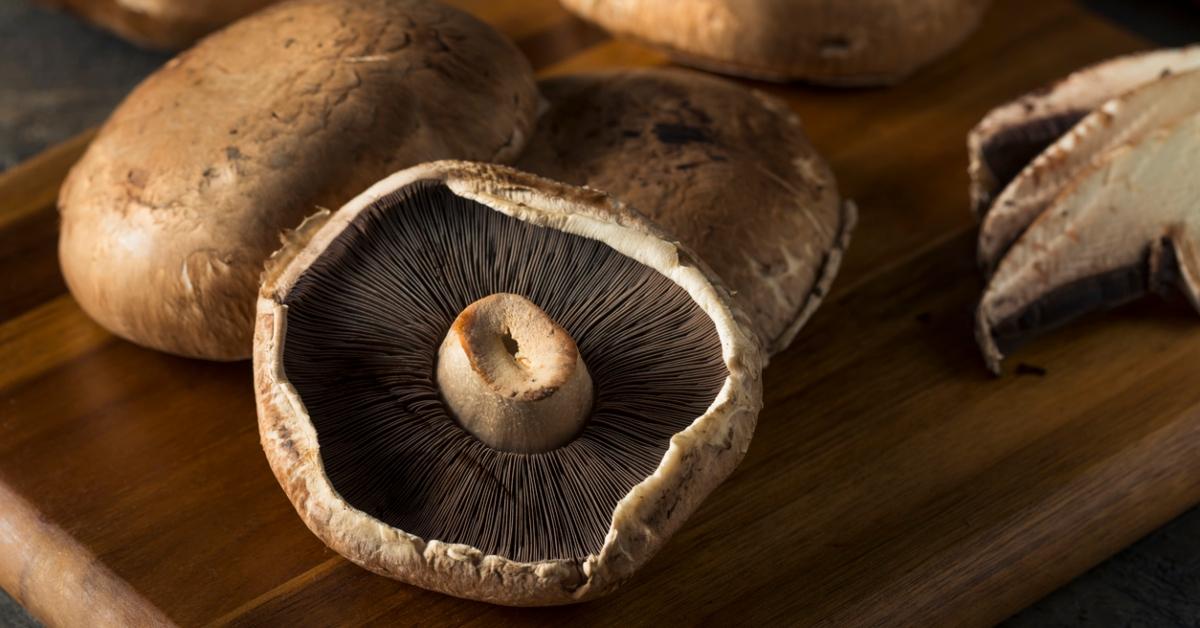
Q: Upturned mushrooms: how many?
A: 1